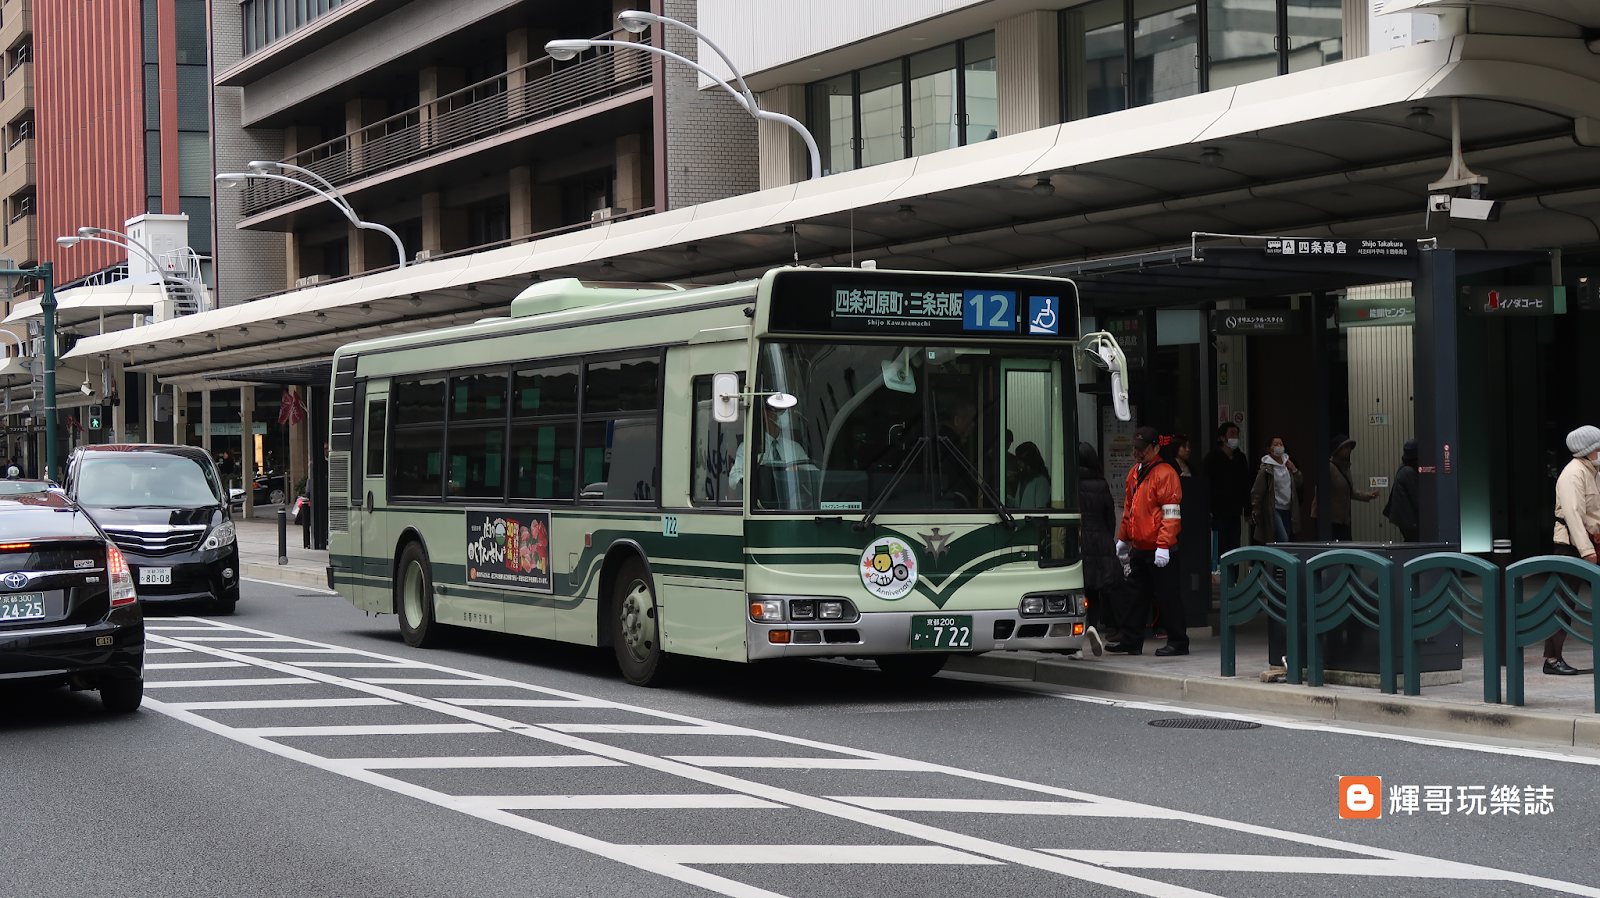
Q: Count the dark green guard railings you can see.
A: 4